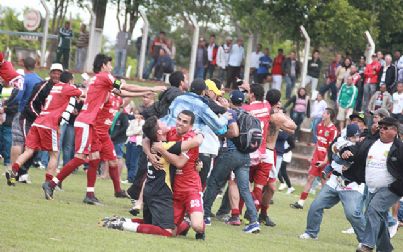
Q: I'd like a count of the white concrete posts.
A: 7